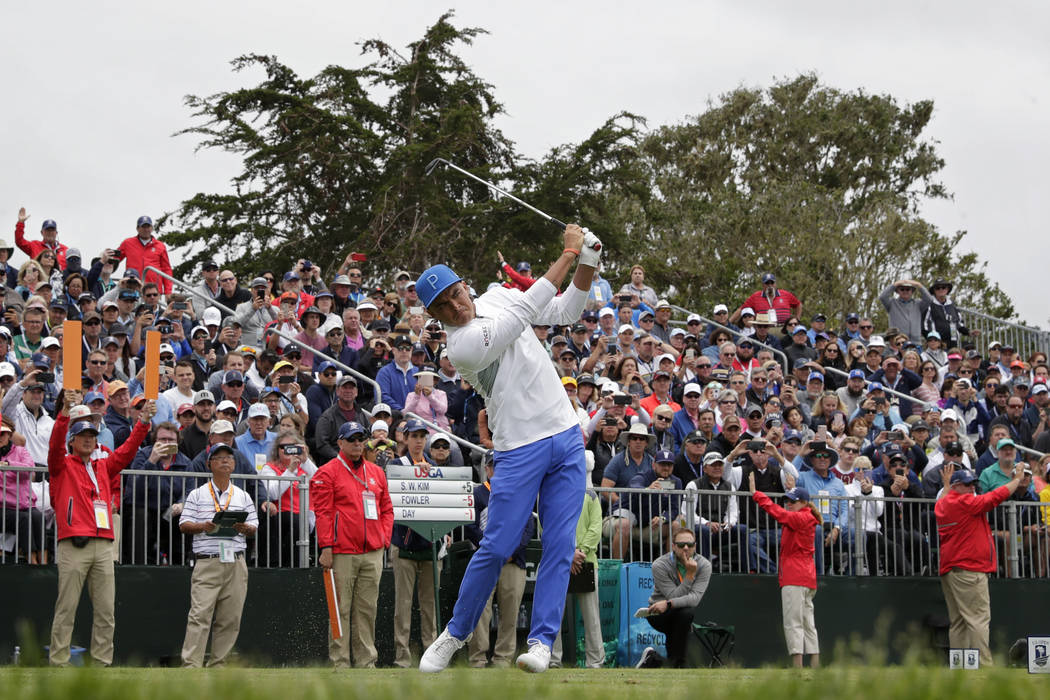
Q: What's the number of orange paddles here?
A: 3